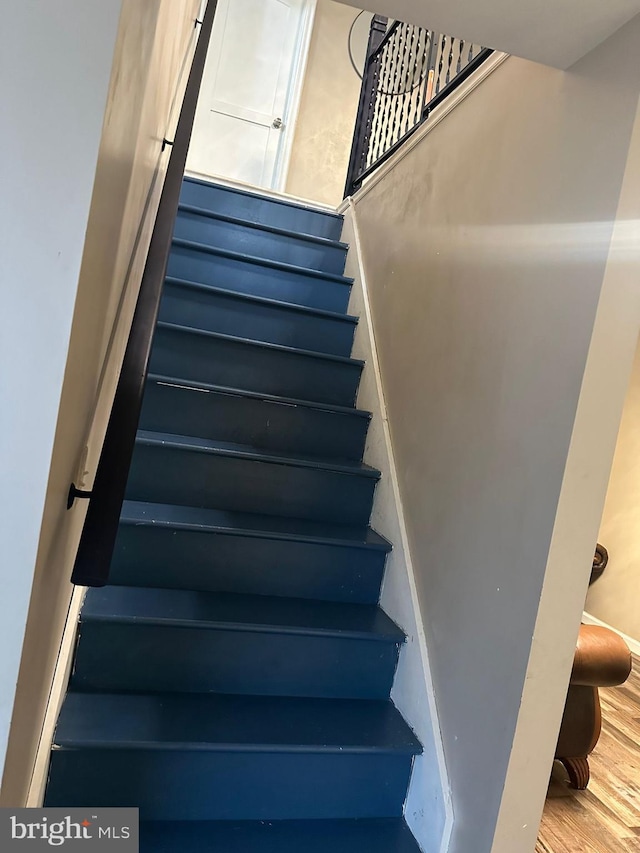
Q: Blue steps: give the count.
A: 11